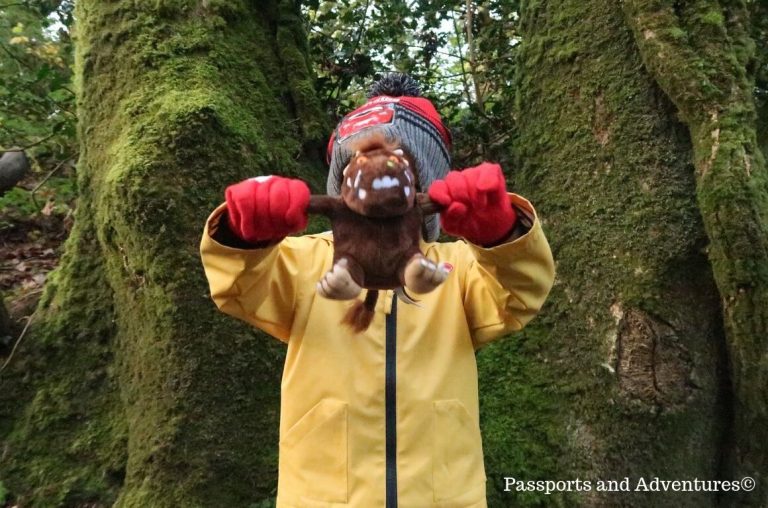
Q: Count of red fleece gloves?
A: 2